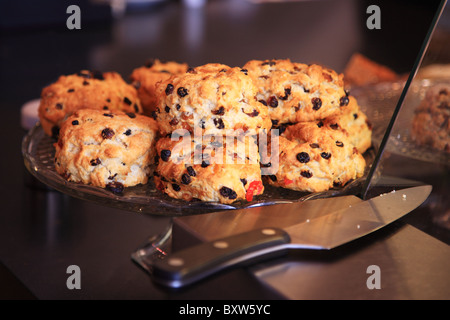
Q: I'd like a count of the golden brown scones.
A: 8